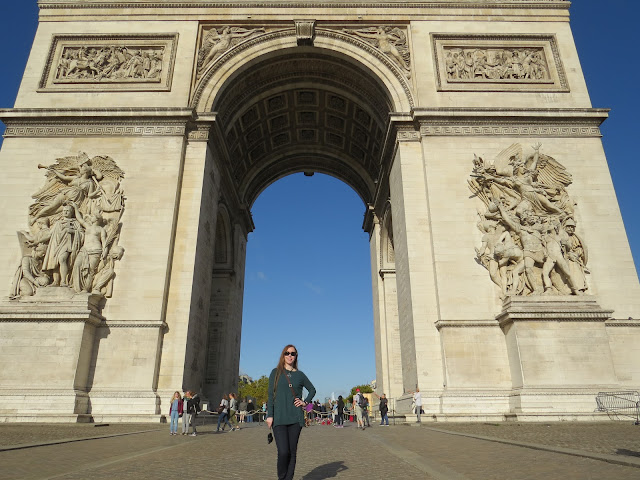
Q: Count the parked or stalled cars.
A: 0